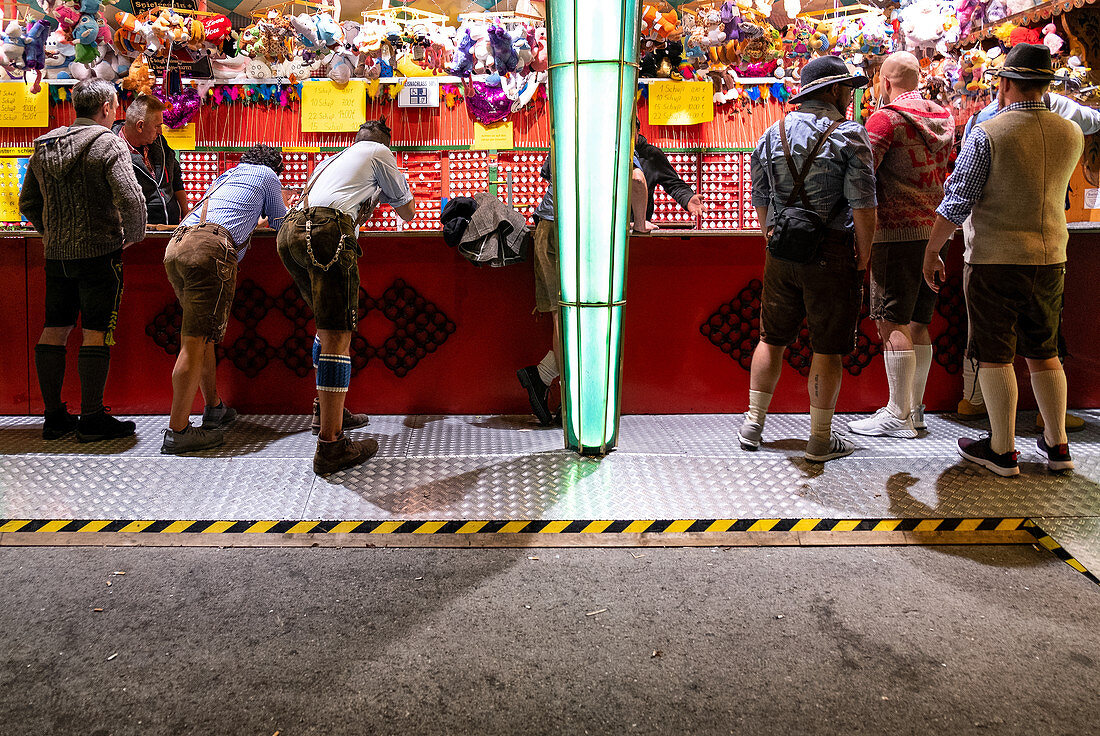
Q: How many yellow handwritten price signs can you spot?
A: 3